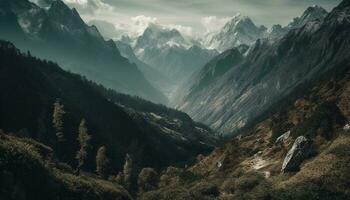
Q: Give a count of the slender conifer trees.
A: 4